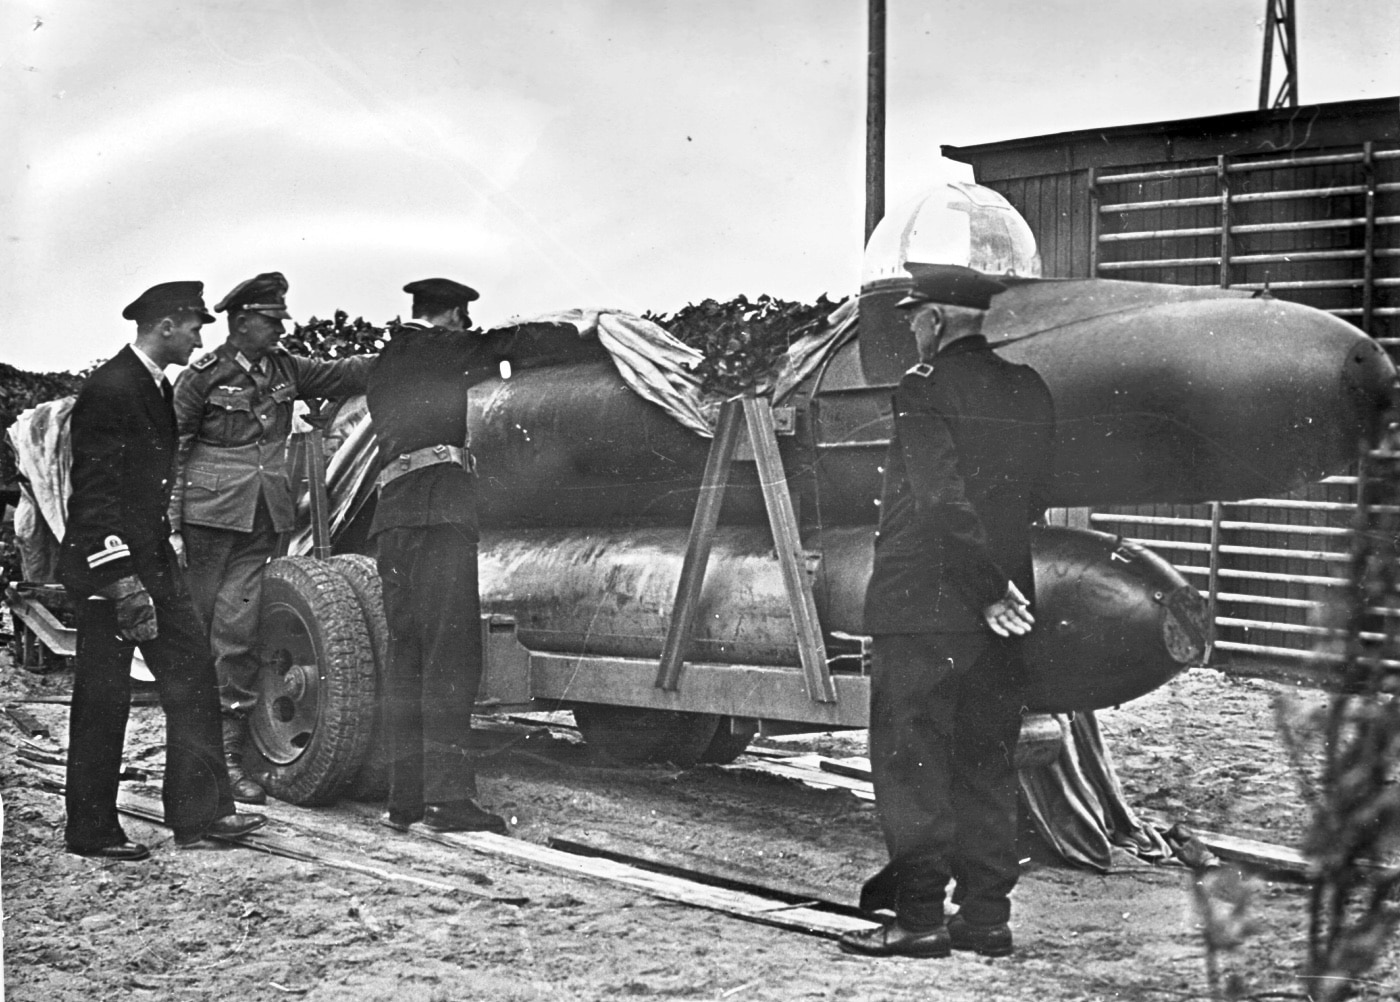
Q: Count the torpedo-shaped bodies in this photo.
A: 2